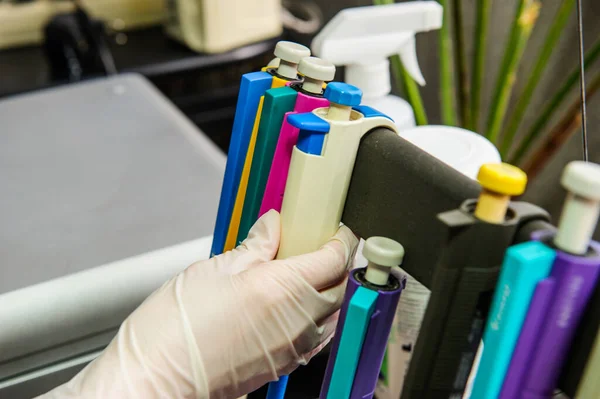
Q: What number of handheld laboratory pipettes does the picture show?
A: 6